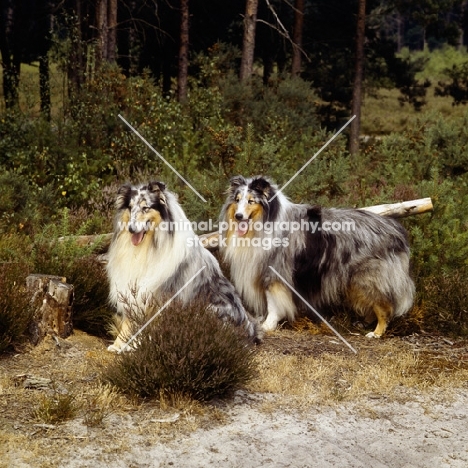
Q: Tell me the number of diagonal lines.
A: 4